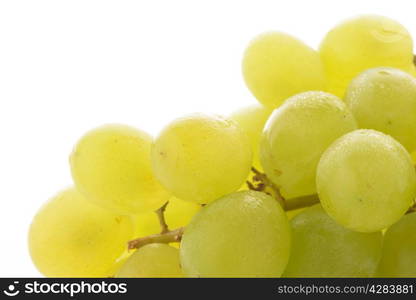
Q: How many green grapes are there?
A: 14